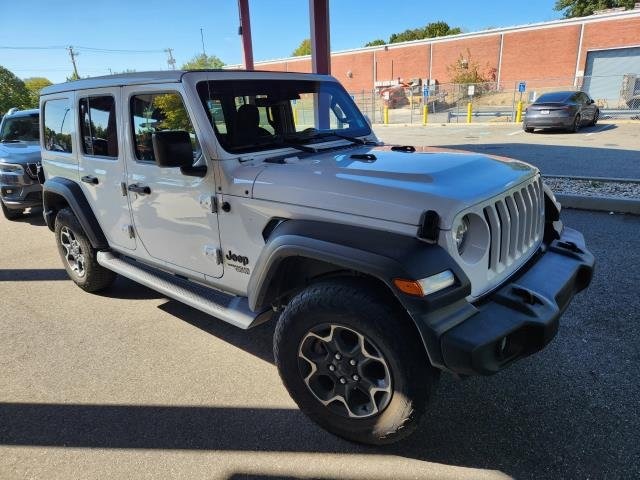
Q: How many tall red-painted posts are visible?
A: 2